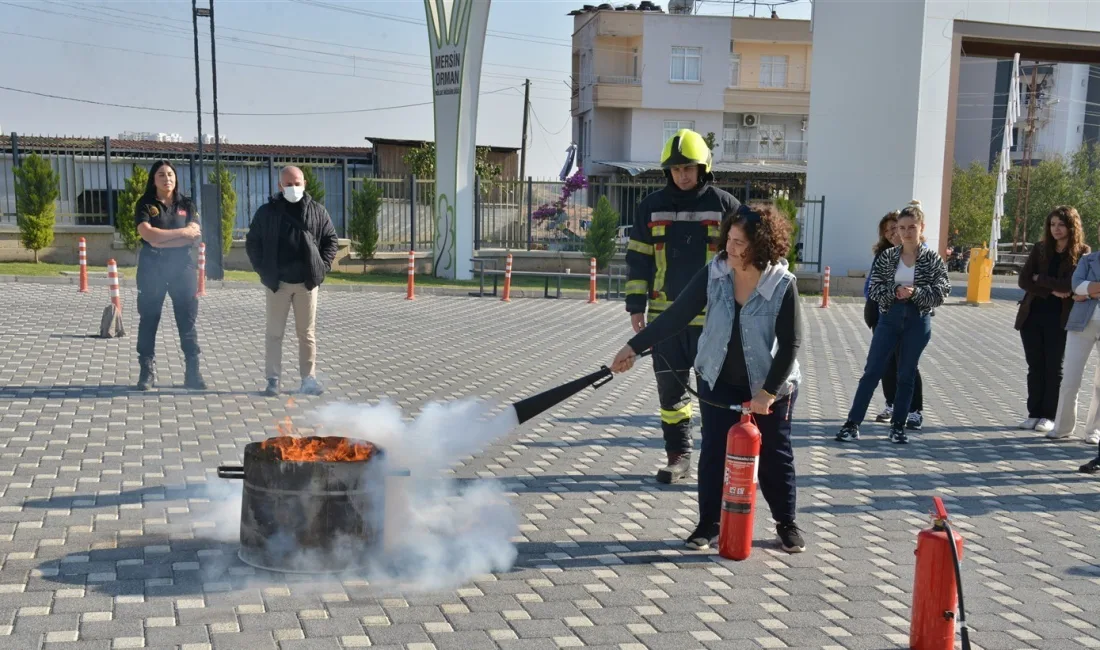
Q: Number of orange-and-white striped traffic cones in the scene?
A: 7